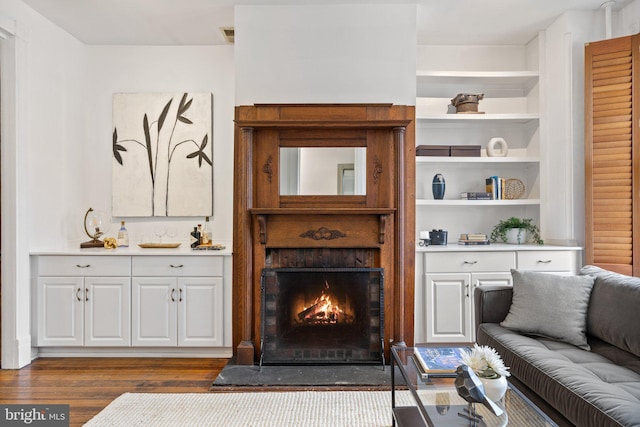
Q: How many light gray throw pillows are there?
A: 1